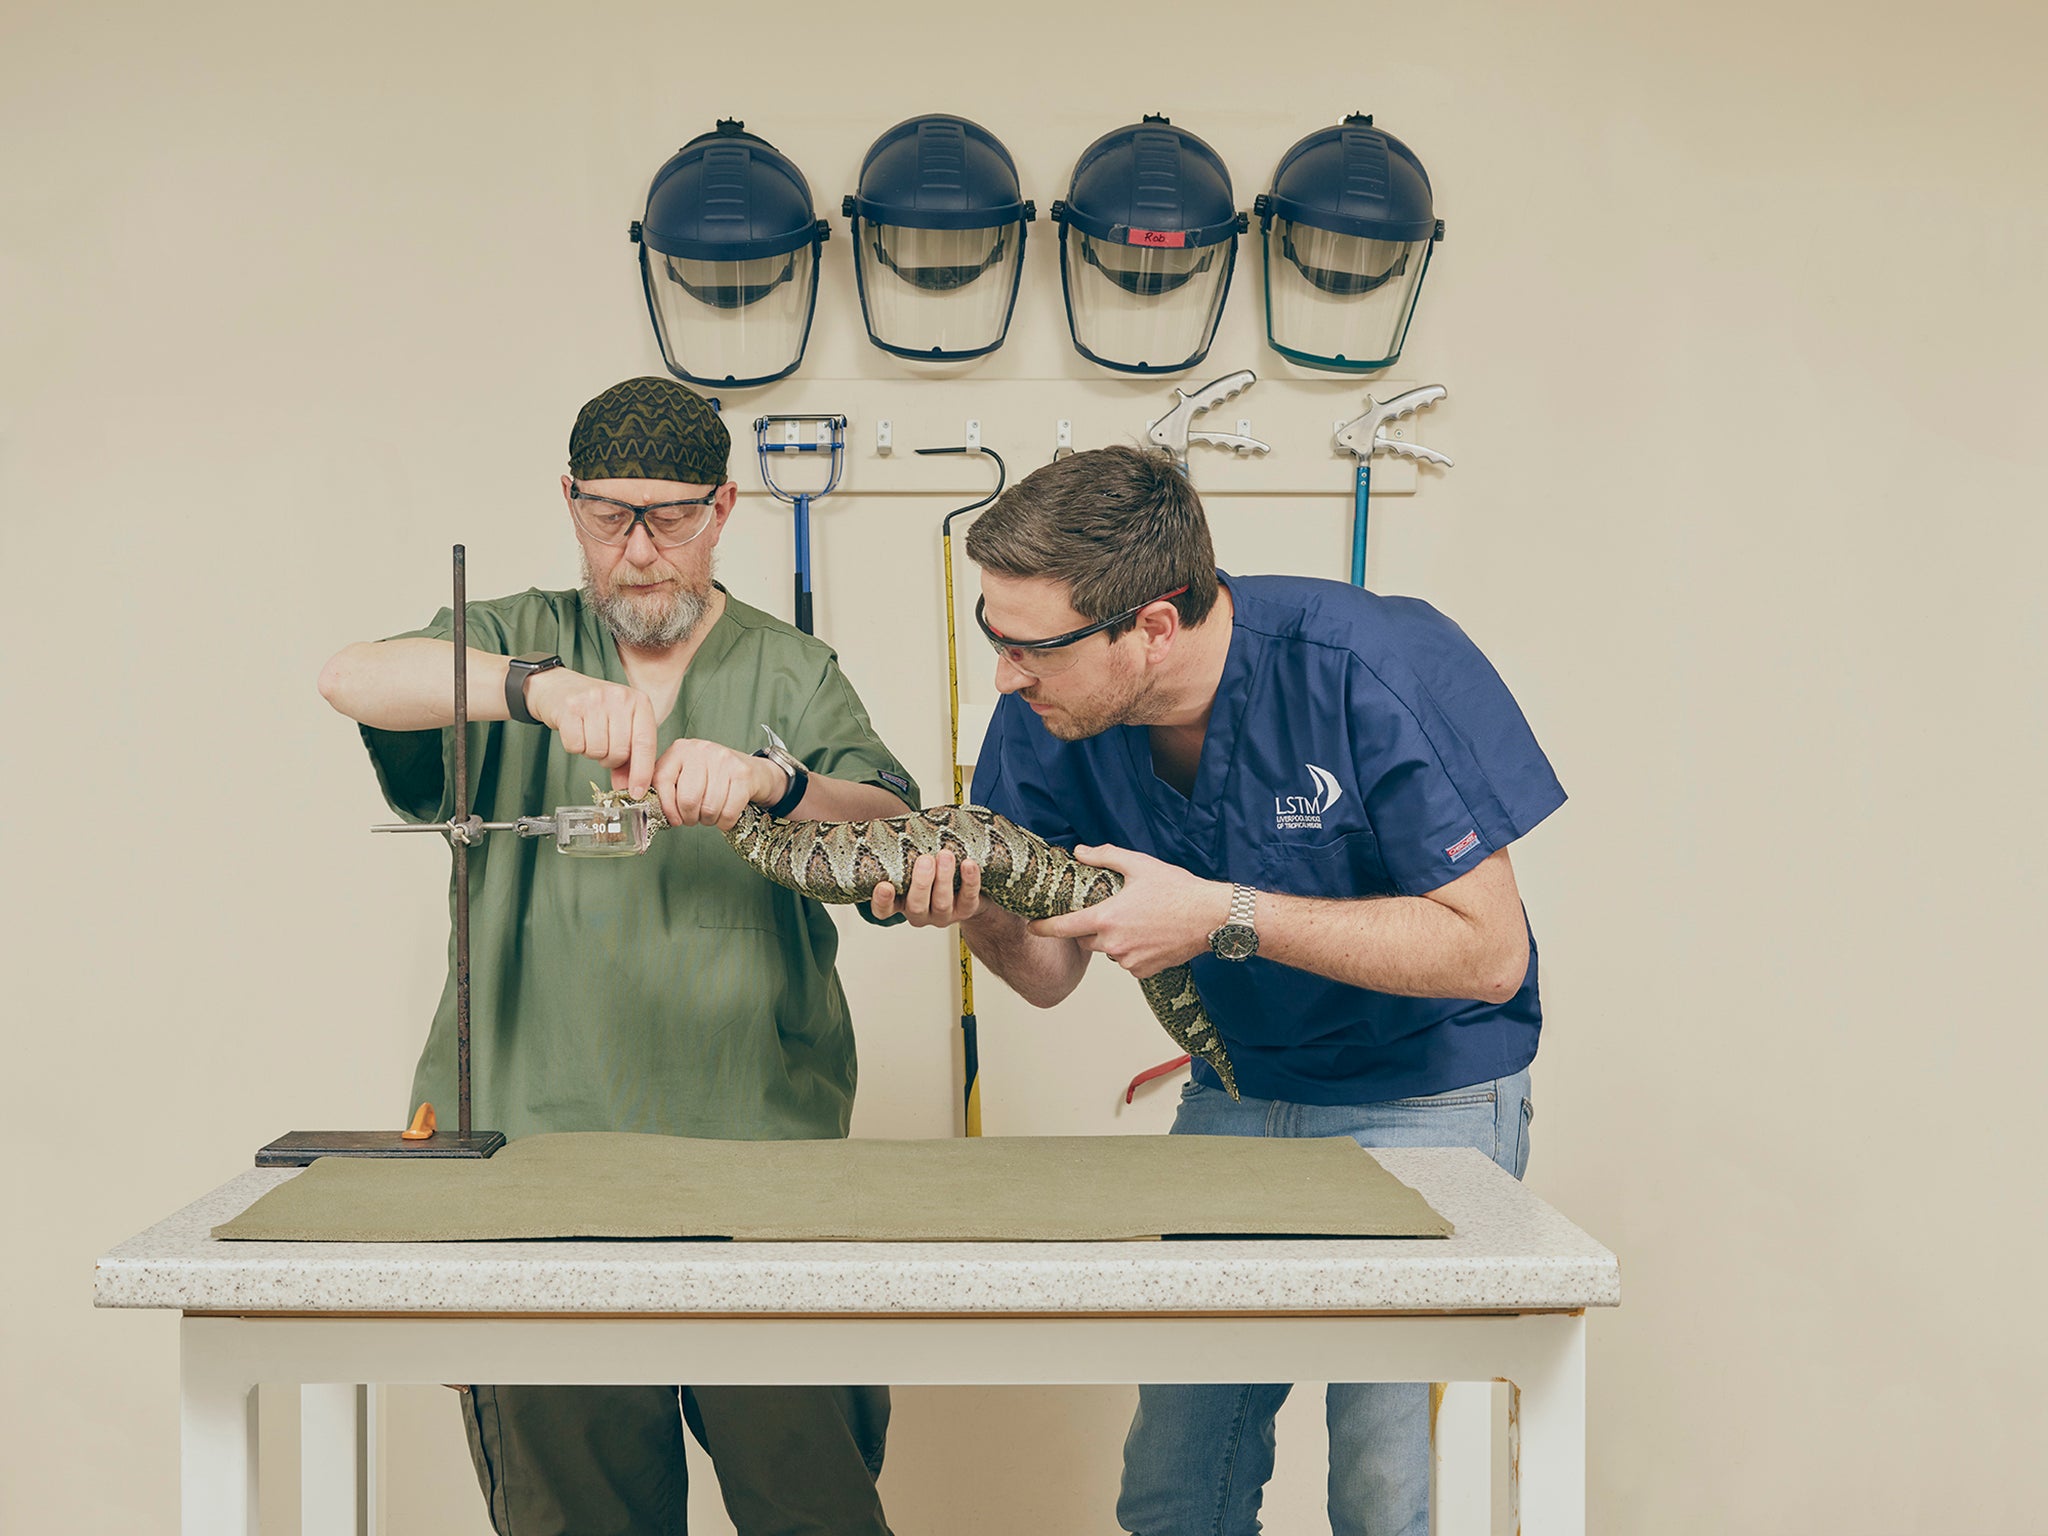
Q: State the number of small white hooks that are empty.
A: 1